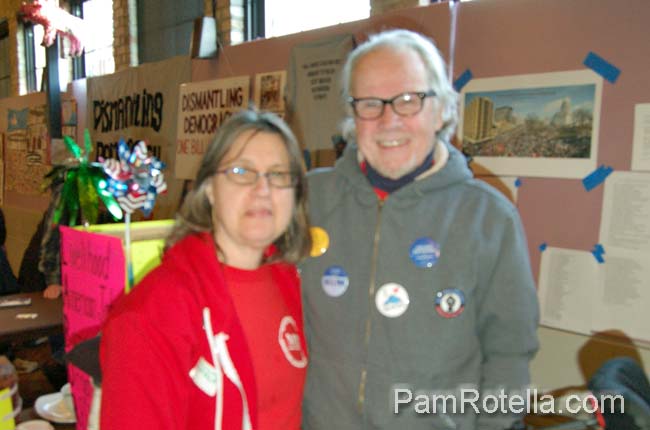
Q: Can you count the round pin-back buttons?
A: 5